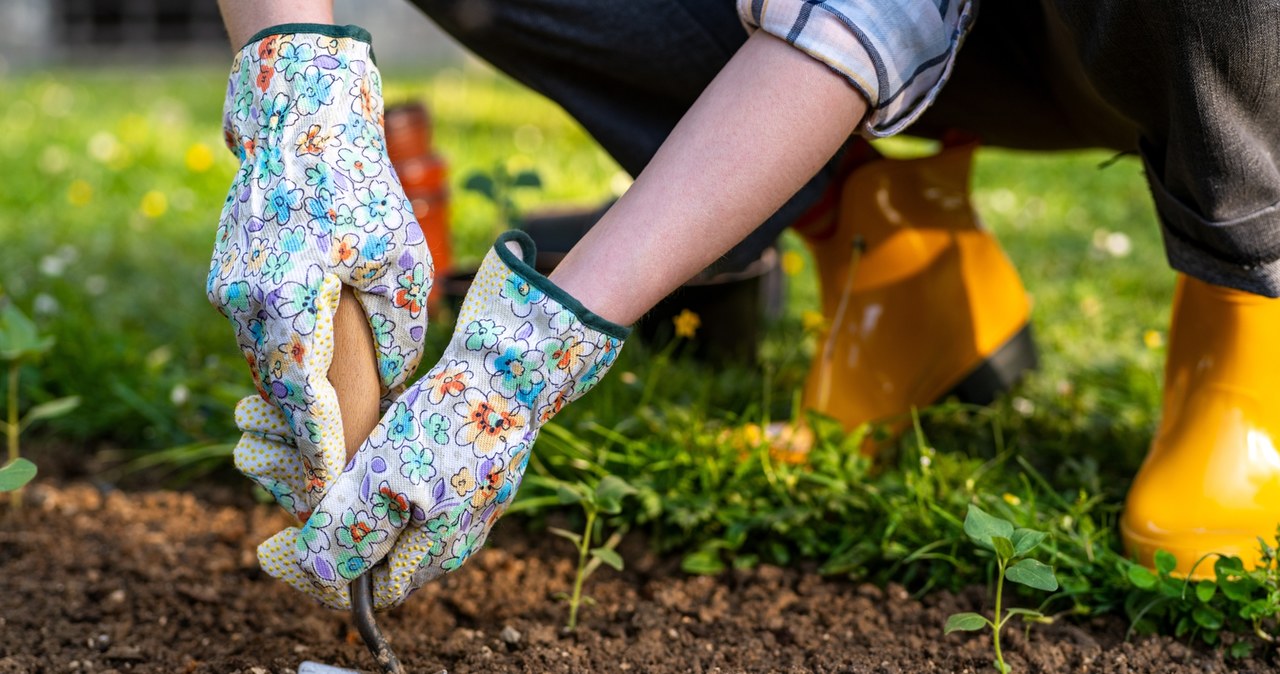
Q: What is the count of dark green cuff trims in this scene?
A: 2